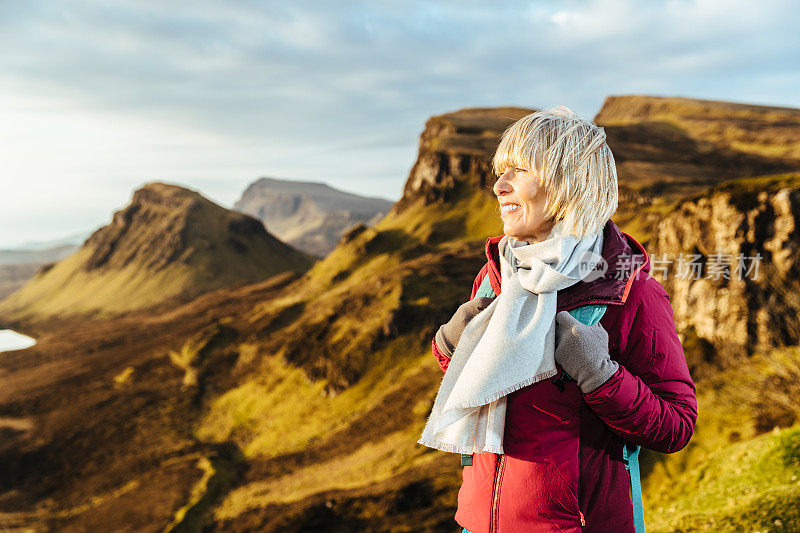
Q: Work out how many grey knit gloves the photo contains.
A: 2